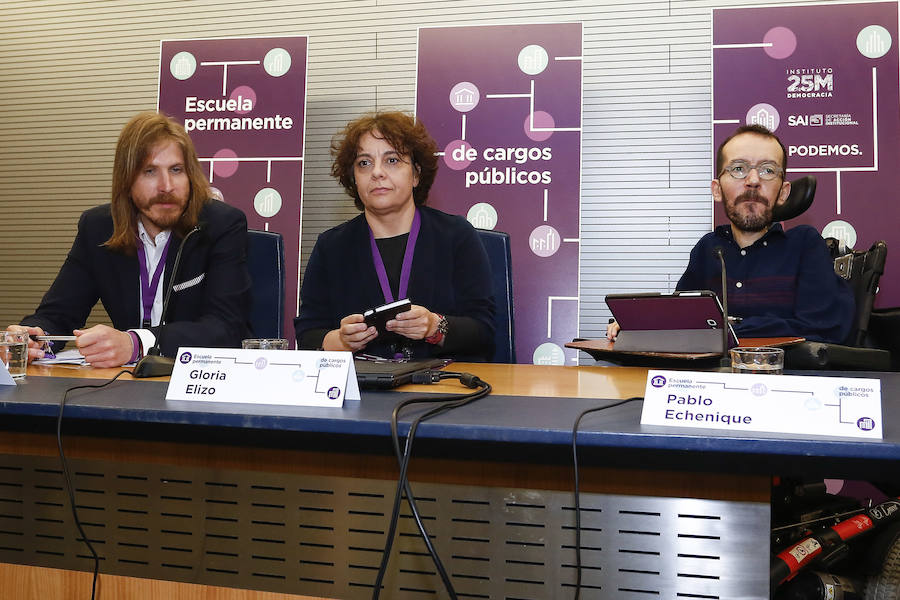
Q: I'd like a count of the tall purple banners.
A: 3